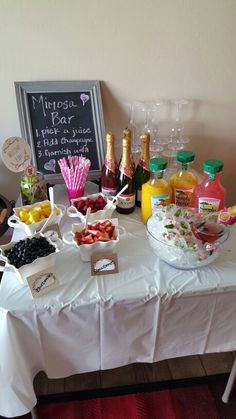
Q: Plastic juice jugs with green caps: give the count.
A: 3